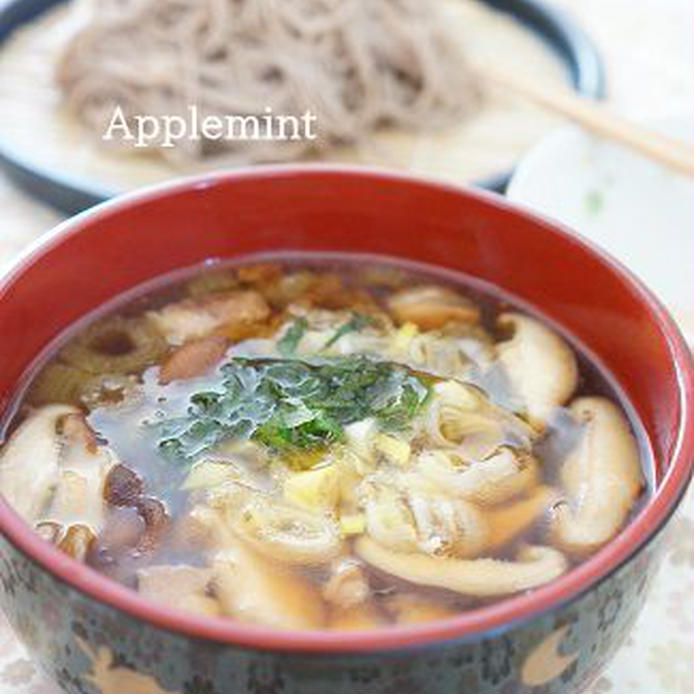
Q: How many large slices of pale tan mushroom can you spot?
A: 4